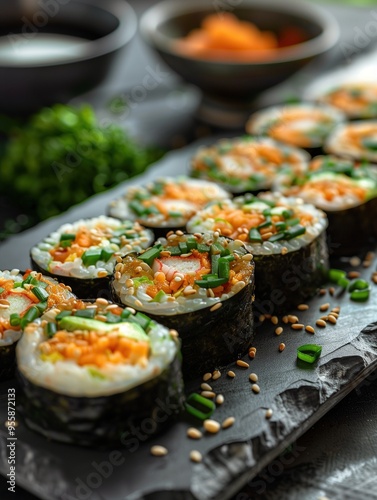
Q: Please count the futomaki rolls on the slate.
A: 11